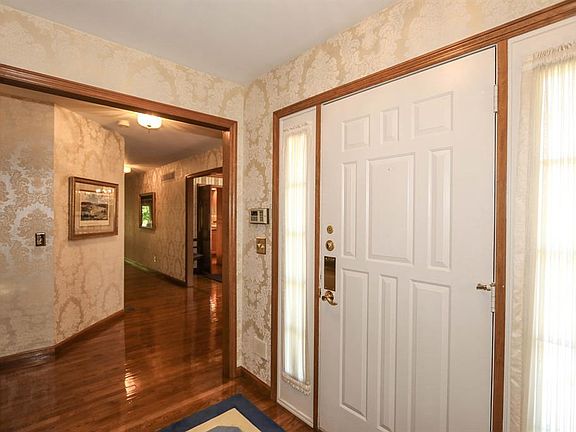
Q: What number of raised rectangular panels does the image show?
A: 9